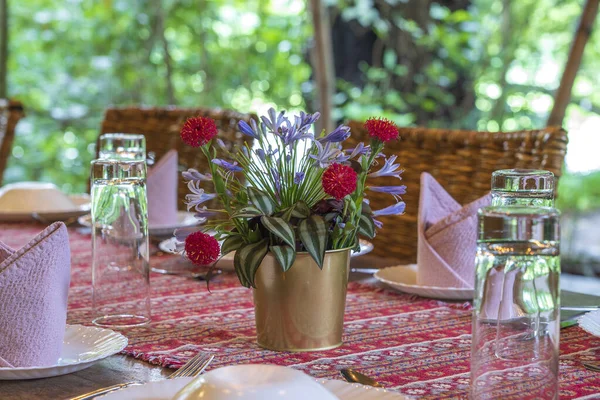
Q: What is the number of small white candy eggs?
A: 0